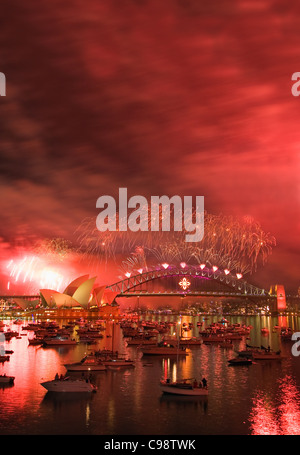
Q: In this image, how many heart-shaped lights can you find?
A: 8